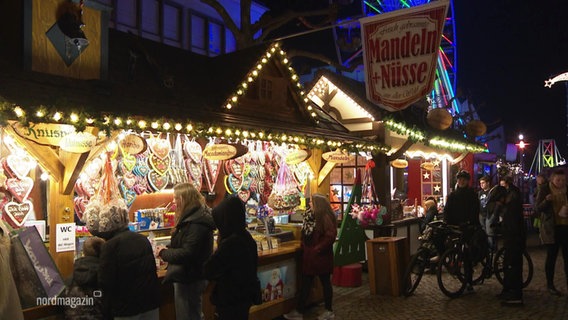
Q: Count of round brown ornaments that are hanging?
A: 2